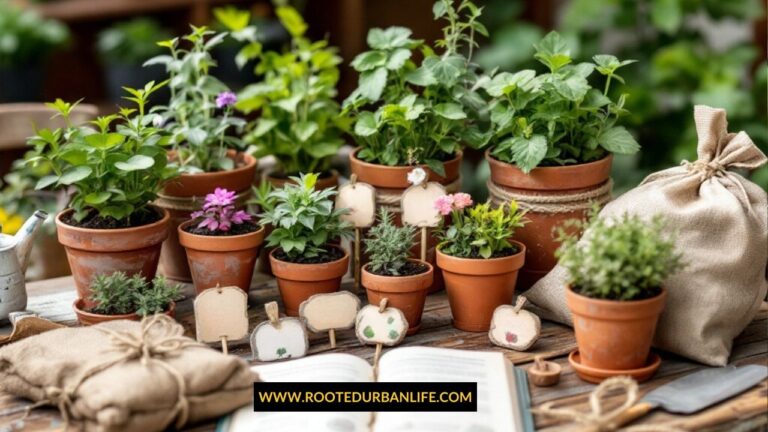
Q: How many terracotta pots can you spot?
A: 11